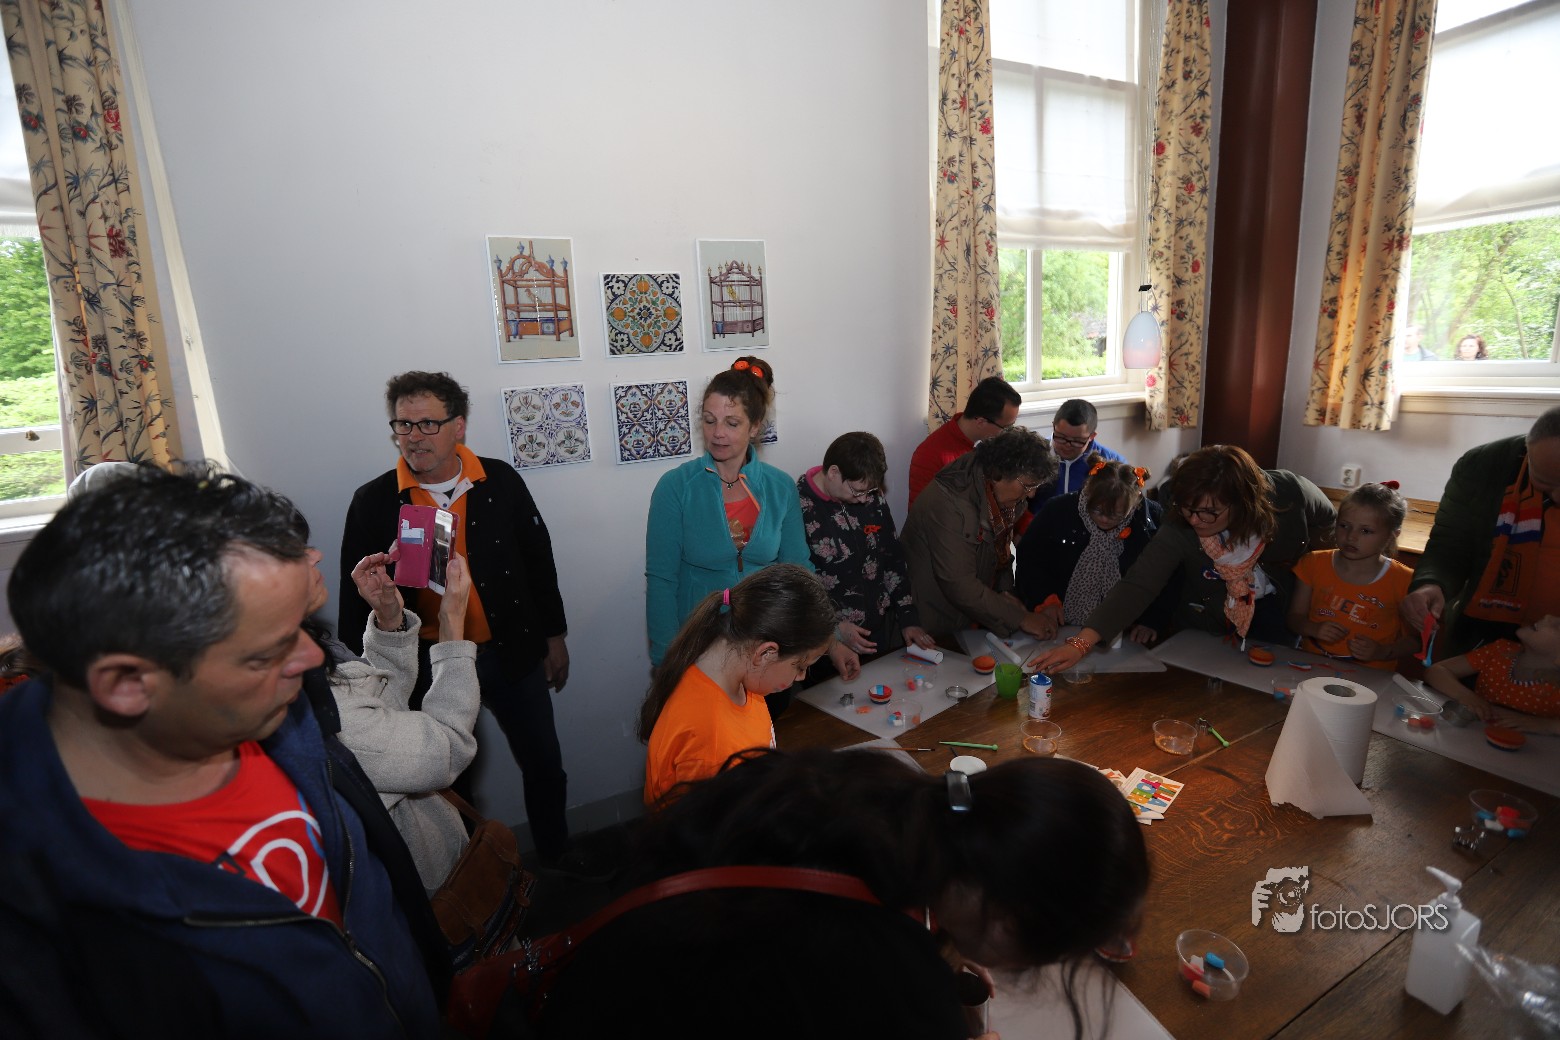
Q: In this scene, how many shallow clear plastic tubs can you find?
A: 9